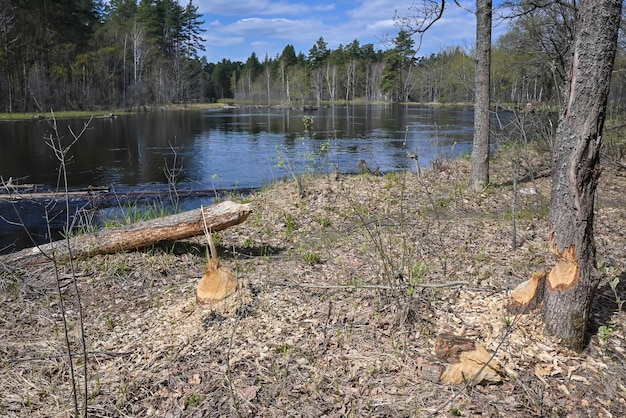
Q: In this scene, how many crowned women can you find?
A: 0